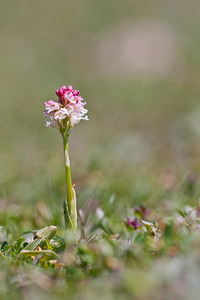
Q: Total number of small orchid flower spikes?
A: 1